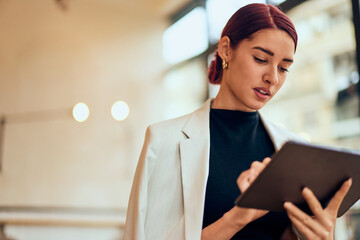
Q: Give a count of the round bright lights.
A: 2